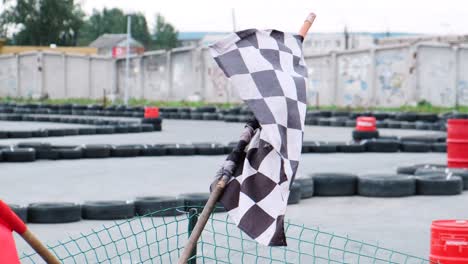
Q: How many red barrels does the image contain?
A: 4